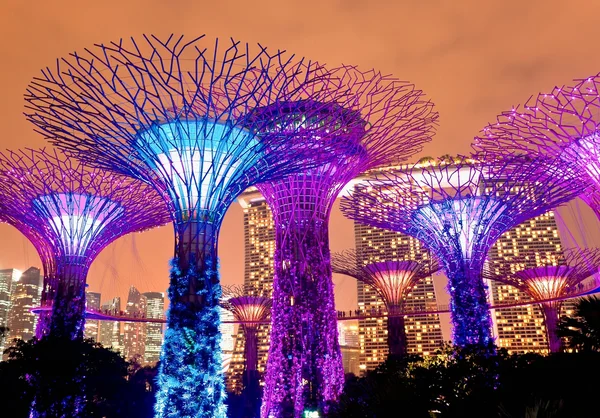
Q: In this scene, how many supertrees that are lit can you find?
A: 8